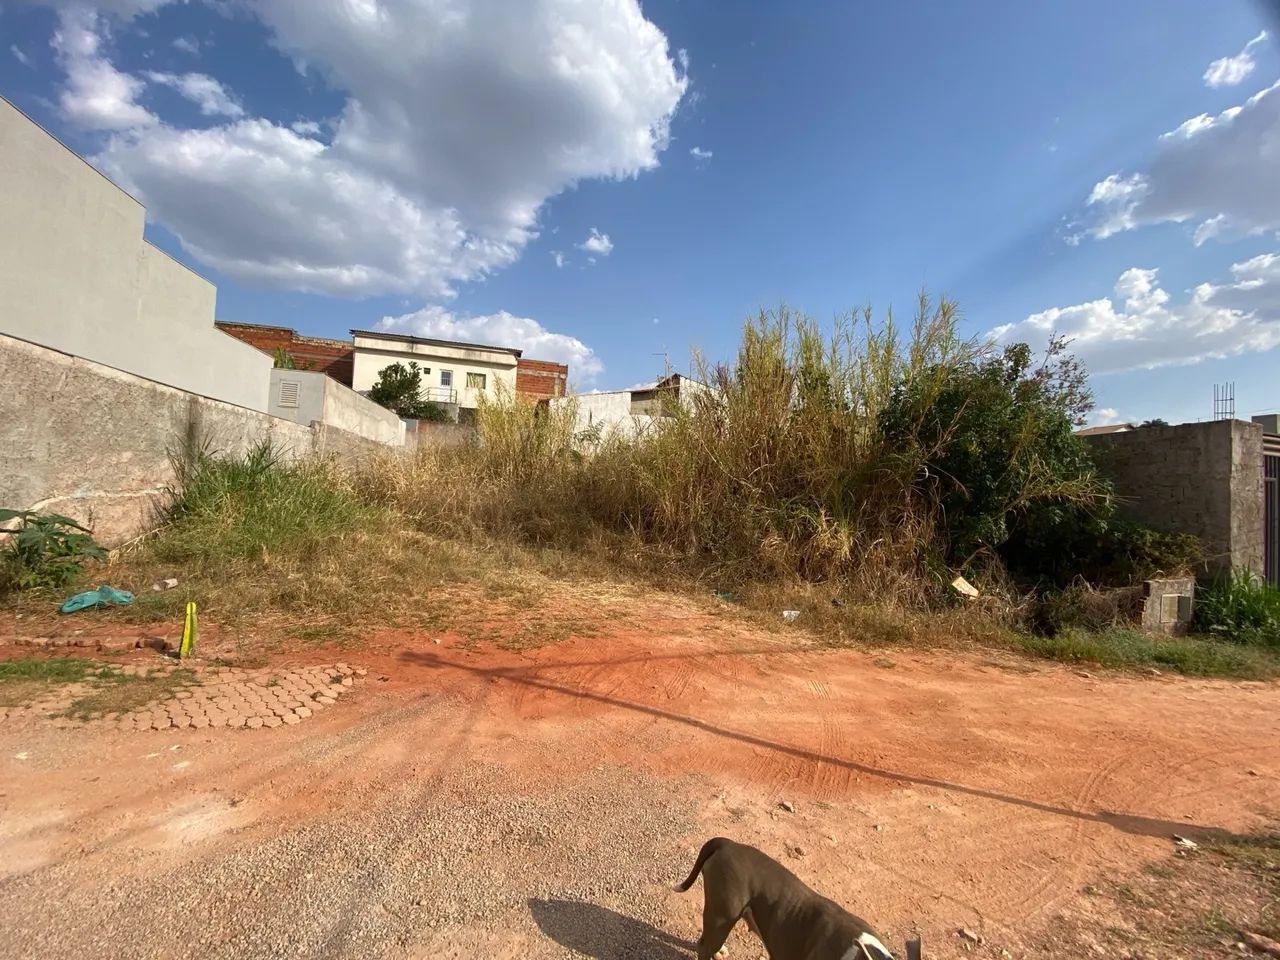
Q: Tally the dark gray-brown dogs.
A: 1